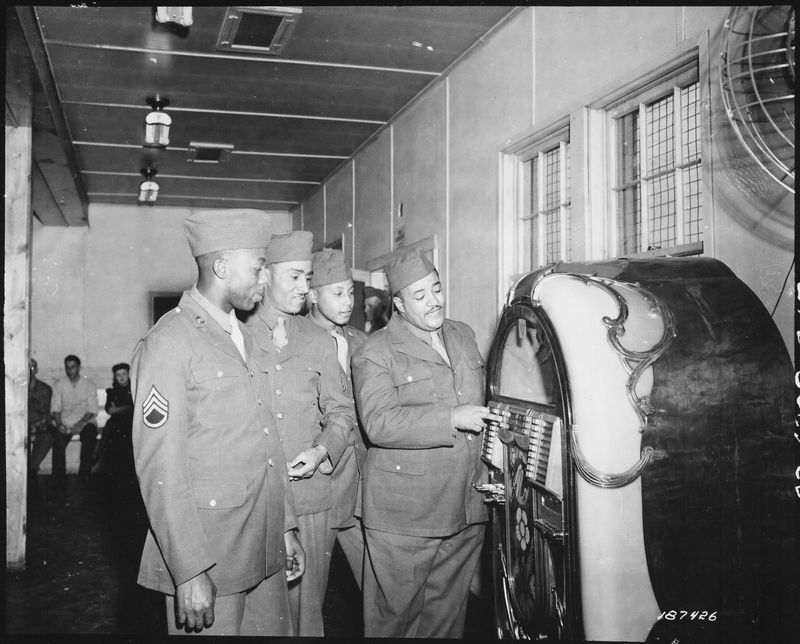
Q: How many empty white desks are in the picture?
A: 0